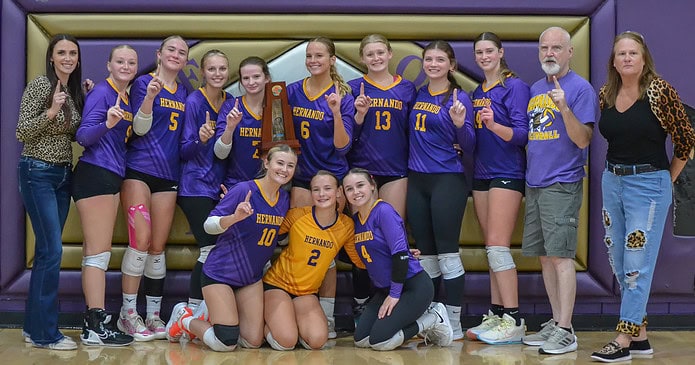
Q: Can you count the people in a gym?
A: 14